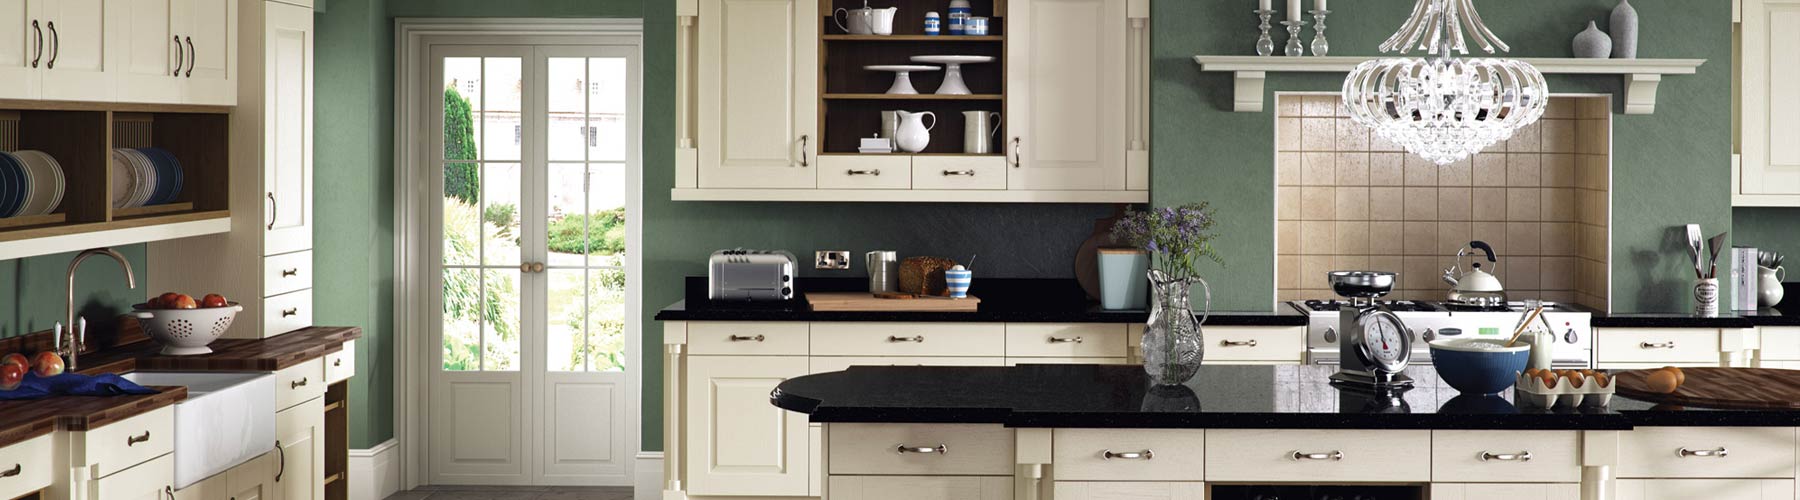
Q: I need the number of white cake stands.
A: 2